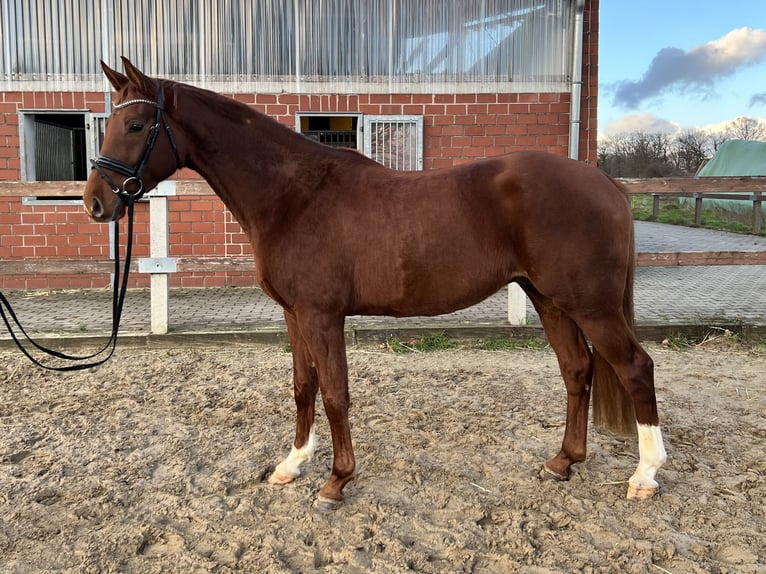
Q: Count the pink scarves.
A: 0